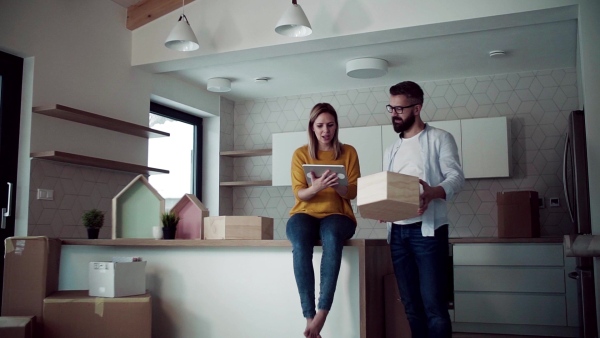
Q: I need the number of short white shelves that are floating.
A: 2